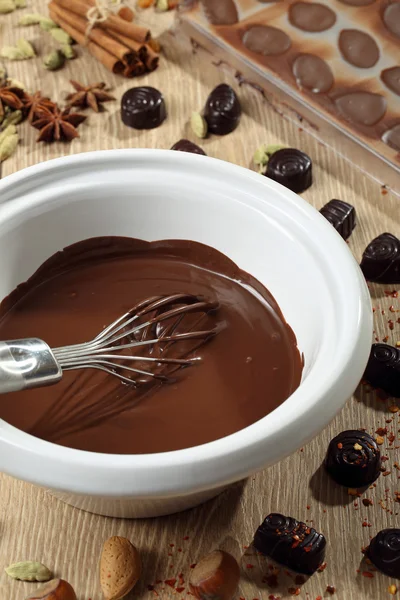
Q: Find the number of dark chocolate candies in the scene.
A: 10